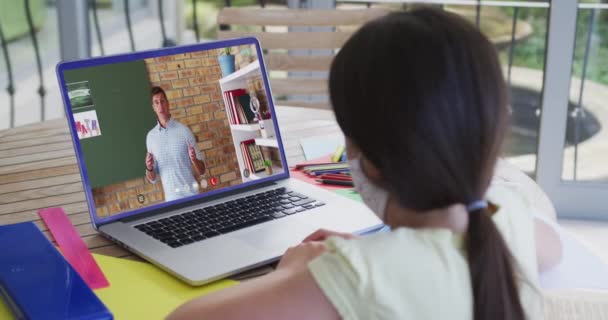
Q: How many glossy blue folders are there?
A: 1